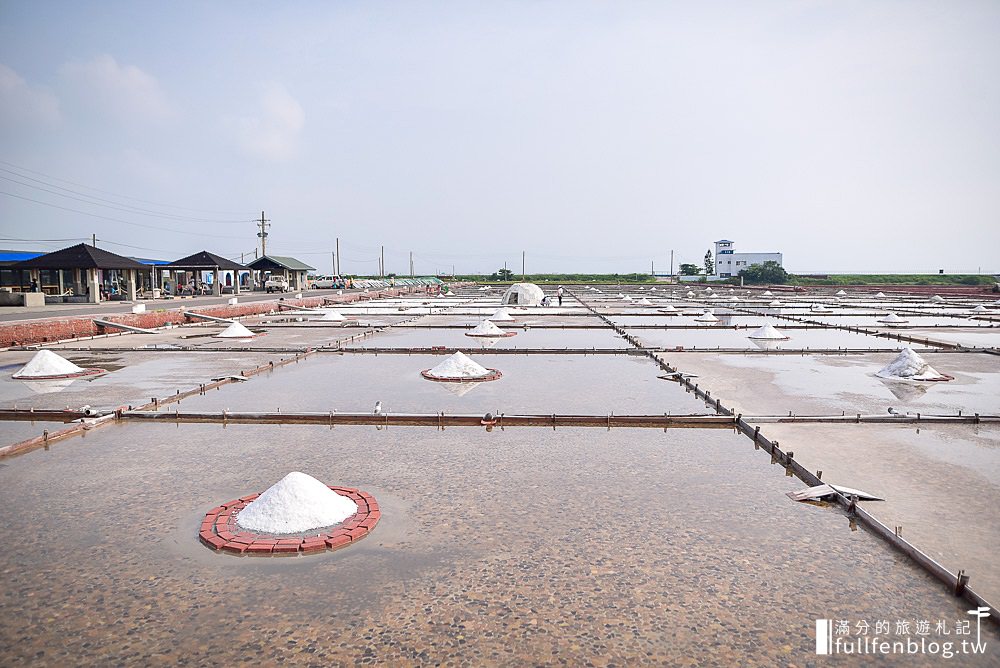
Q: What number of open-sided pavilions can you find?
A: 3